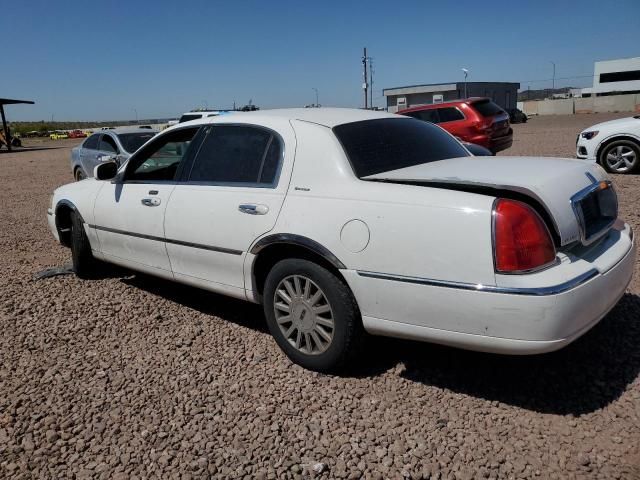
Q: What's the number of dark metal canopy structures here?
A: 1